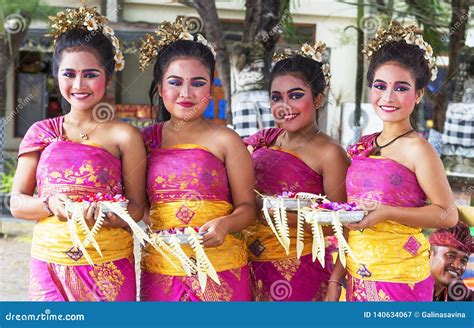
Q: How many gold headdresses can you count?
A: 4